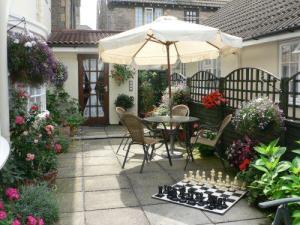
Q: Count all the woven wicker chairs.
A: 4